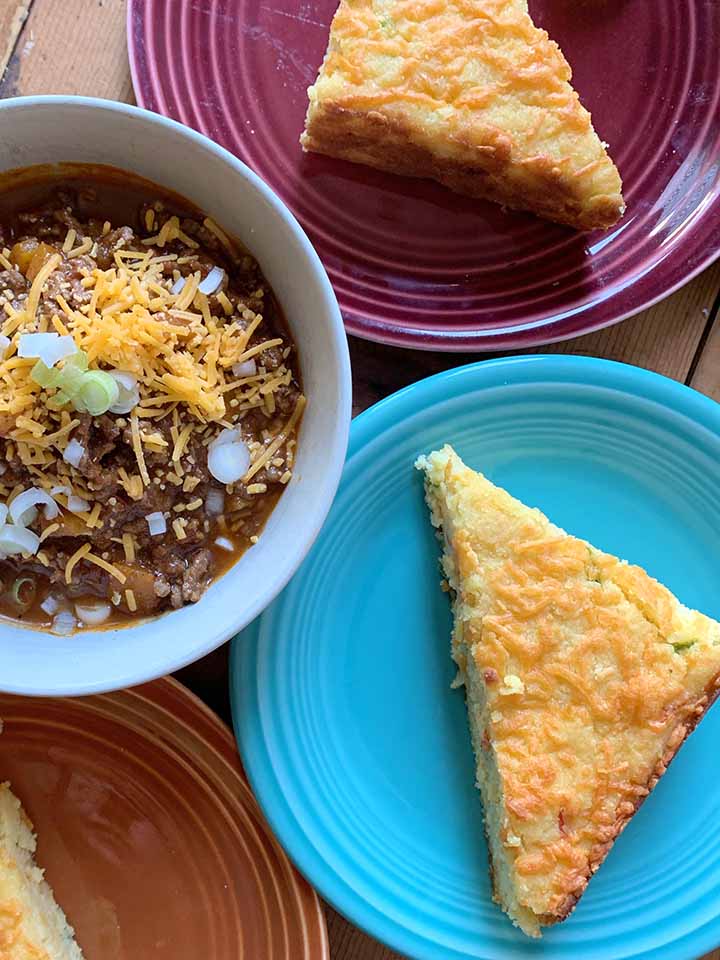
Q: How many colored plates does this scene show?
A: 3